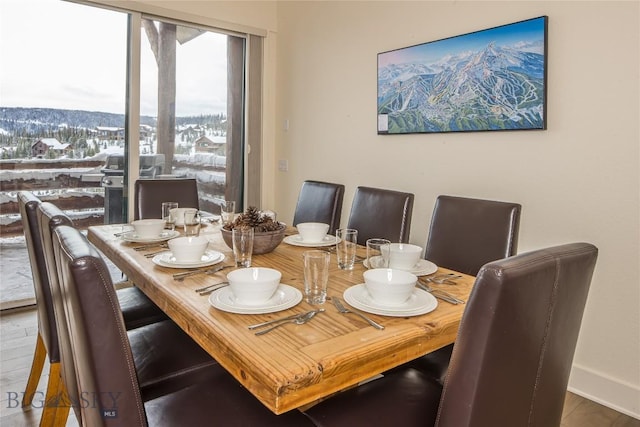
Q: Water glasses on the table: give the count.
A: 7